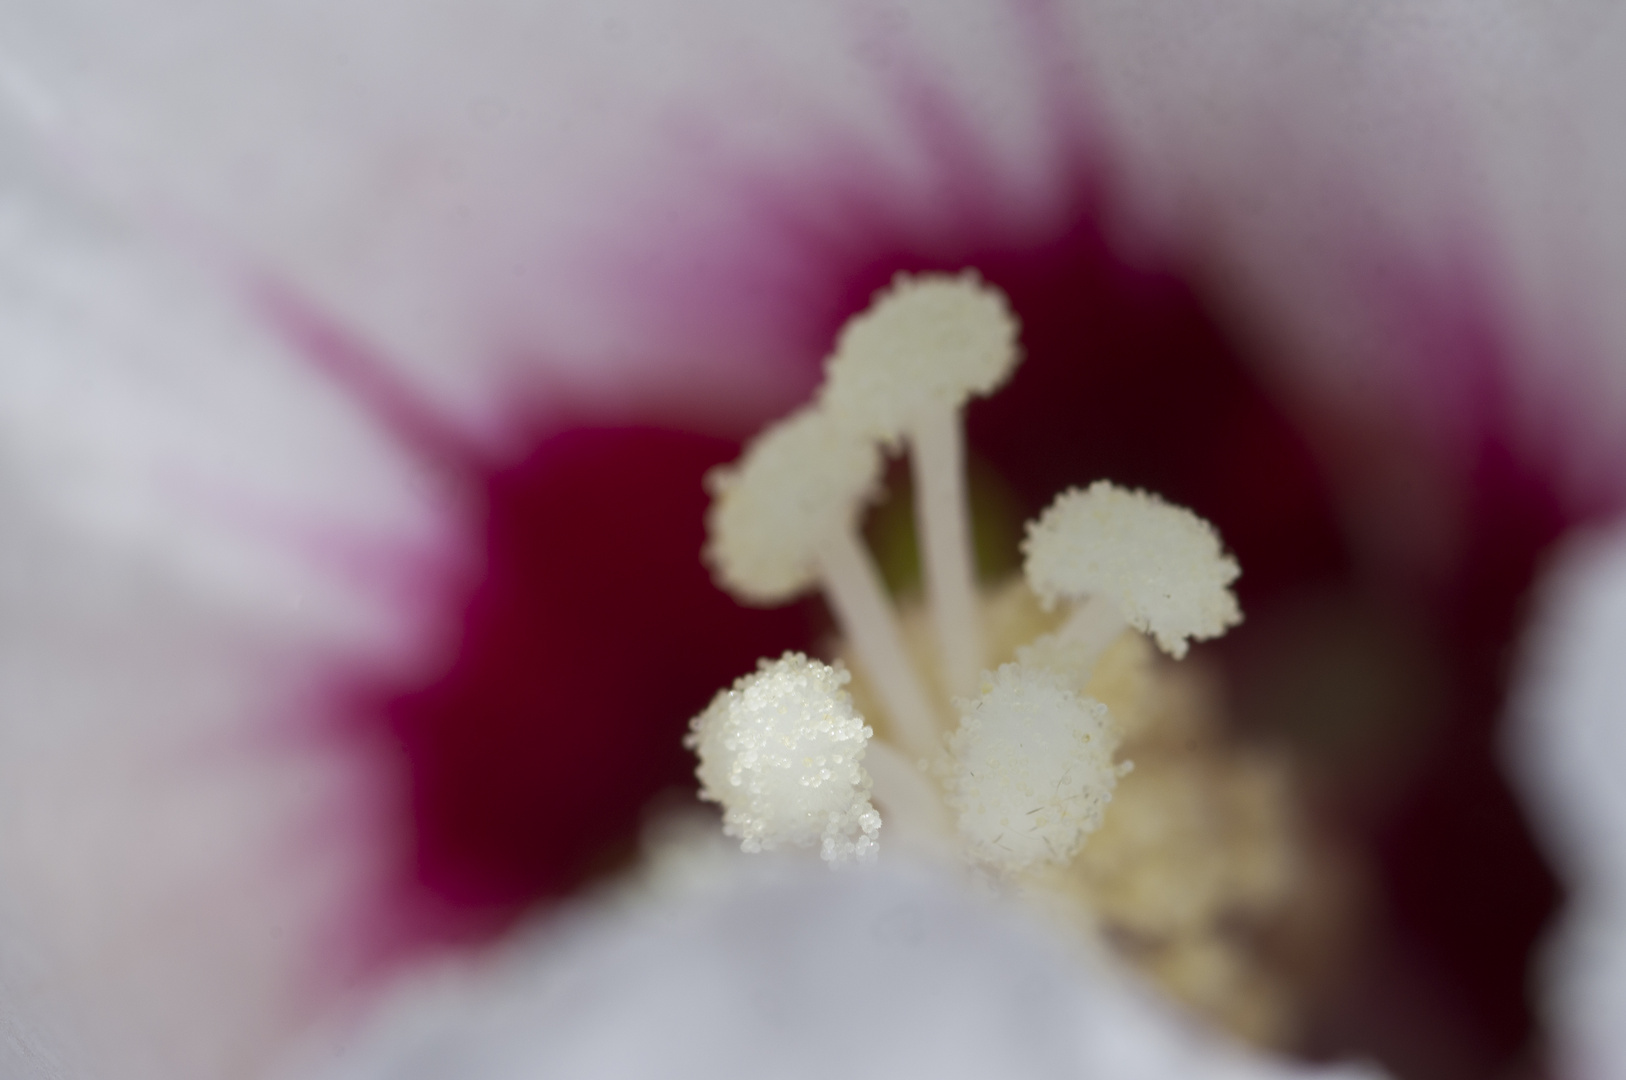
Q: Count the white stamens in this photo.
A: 5